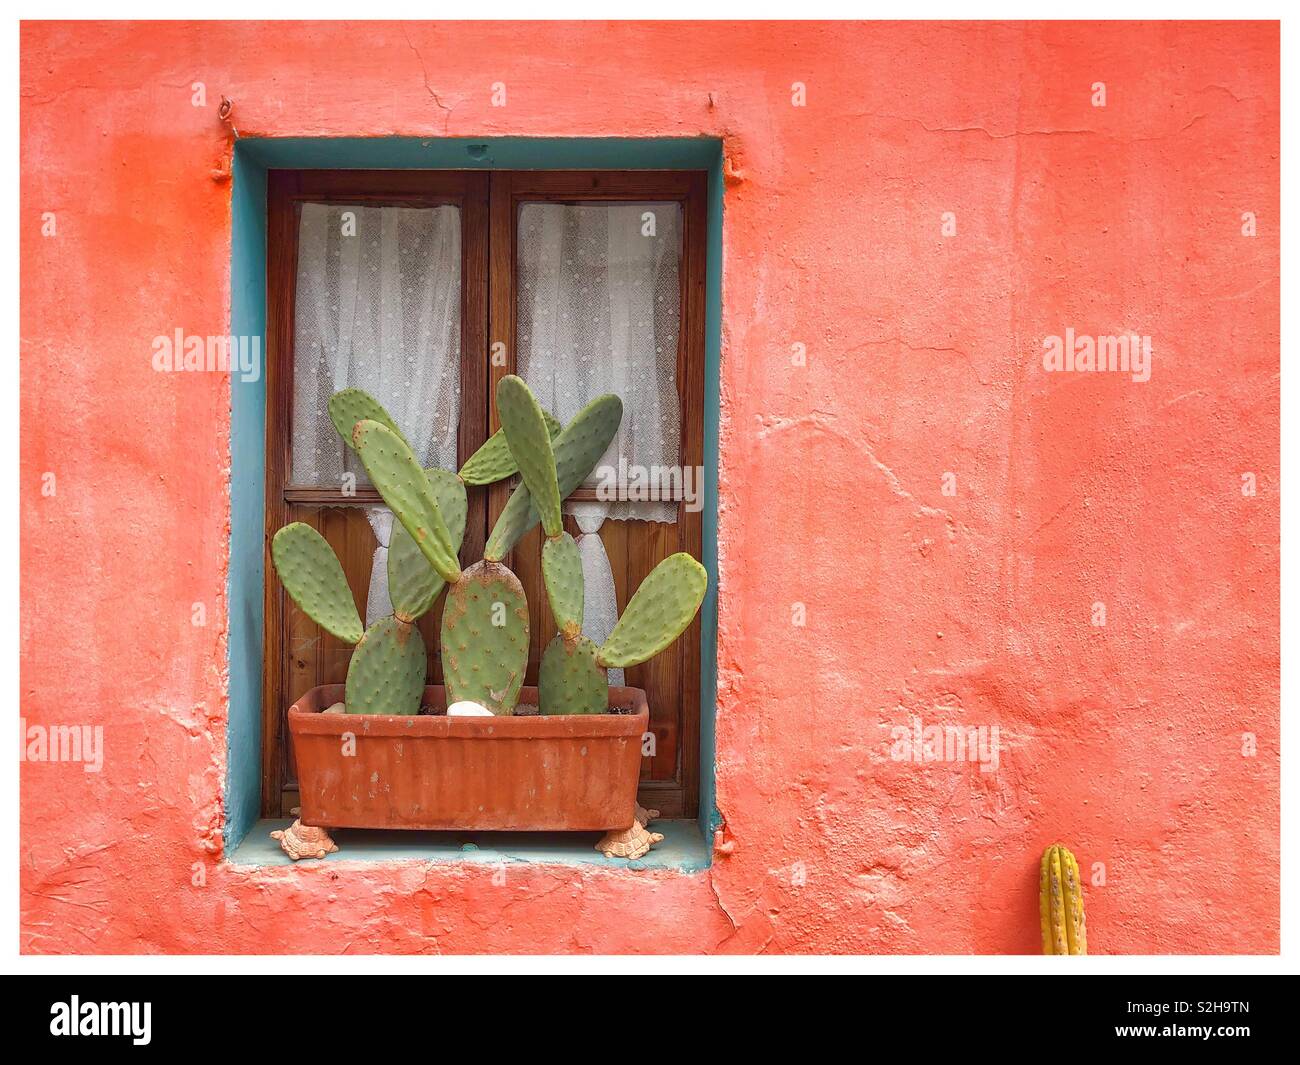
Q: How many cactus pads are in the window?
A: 12